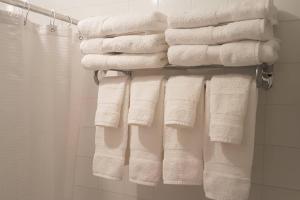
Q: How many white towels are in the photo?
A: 14